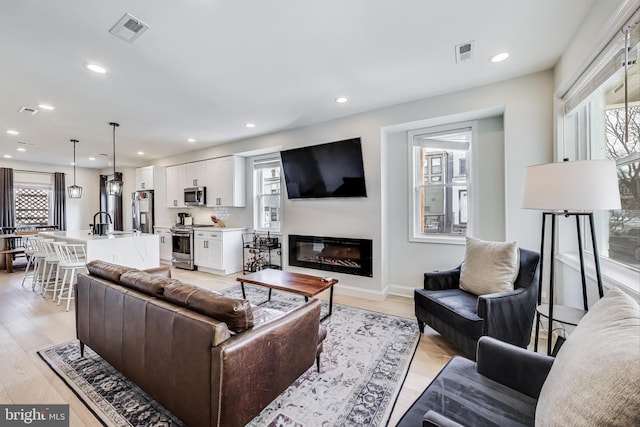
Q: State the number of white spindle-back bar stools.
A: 4